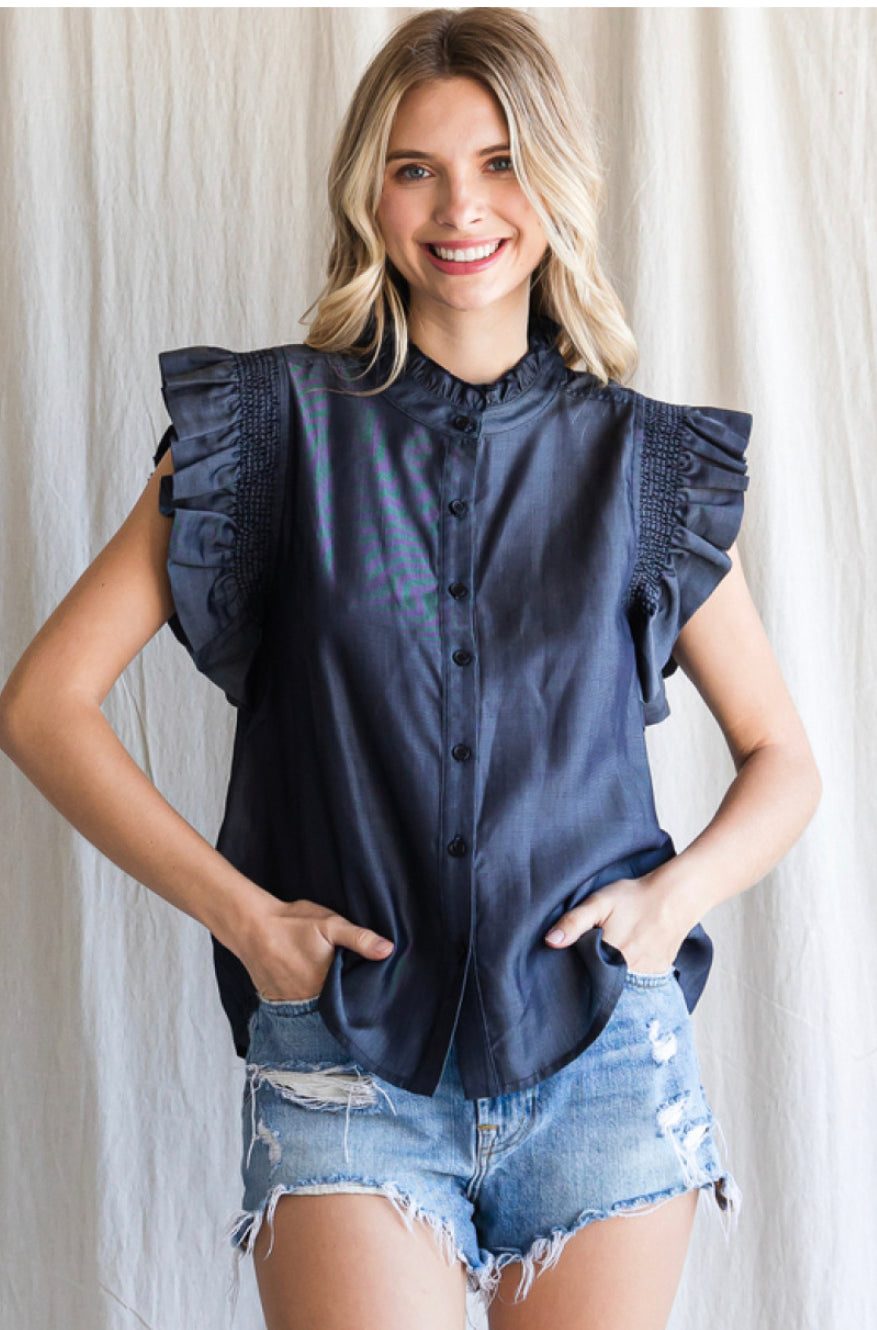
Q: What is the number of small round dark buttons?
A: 6